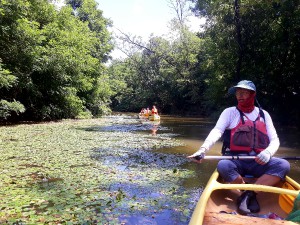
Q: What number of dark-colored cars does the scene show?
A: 0